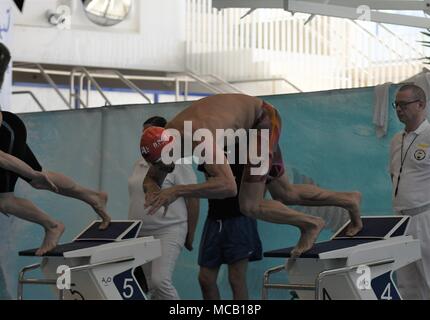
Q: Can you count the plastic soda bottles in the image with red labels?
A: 0